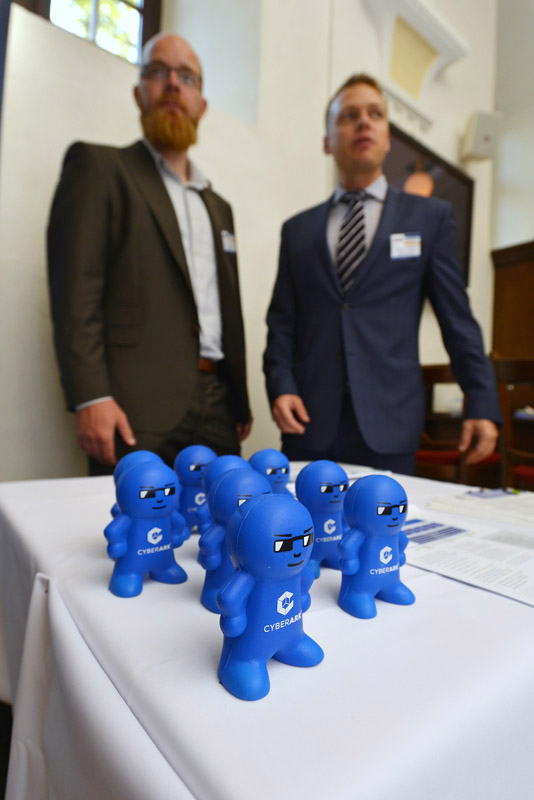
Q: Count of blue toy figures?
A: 9